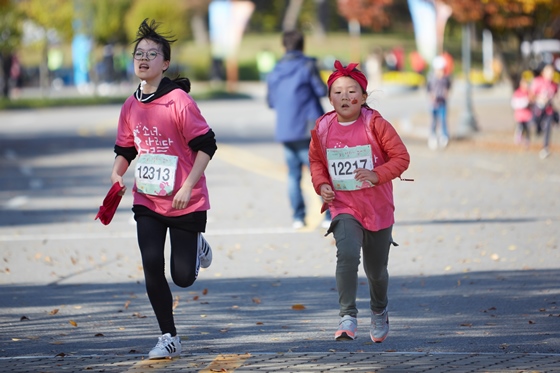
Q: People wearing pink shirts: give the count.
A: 4